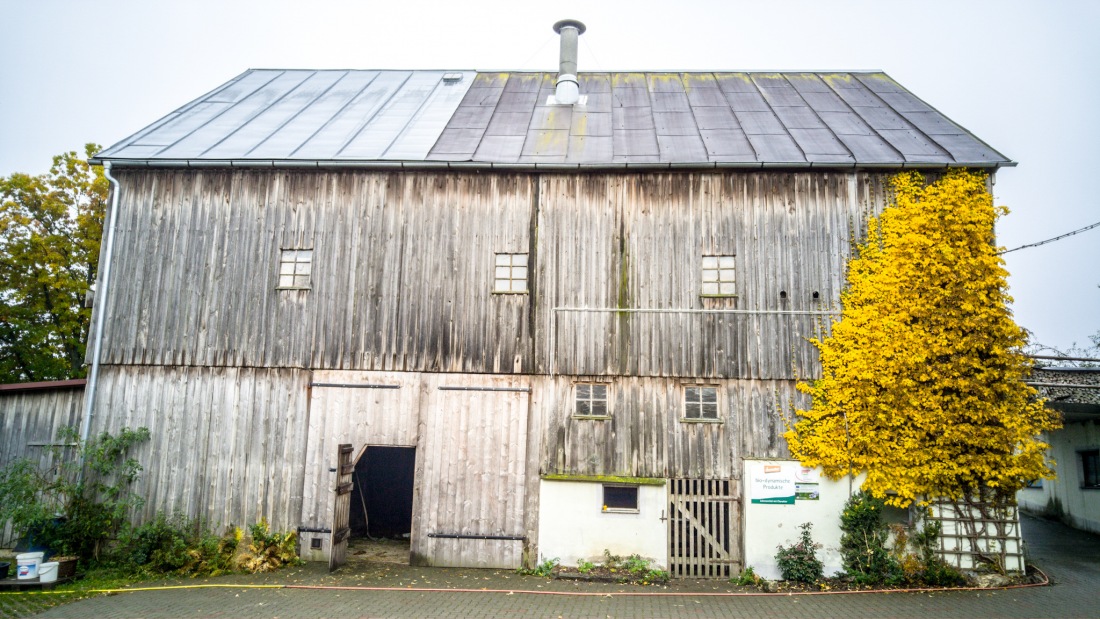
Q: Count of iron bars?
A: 4